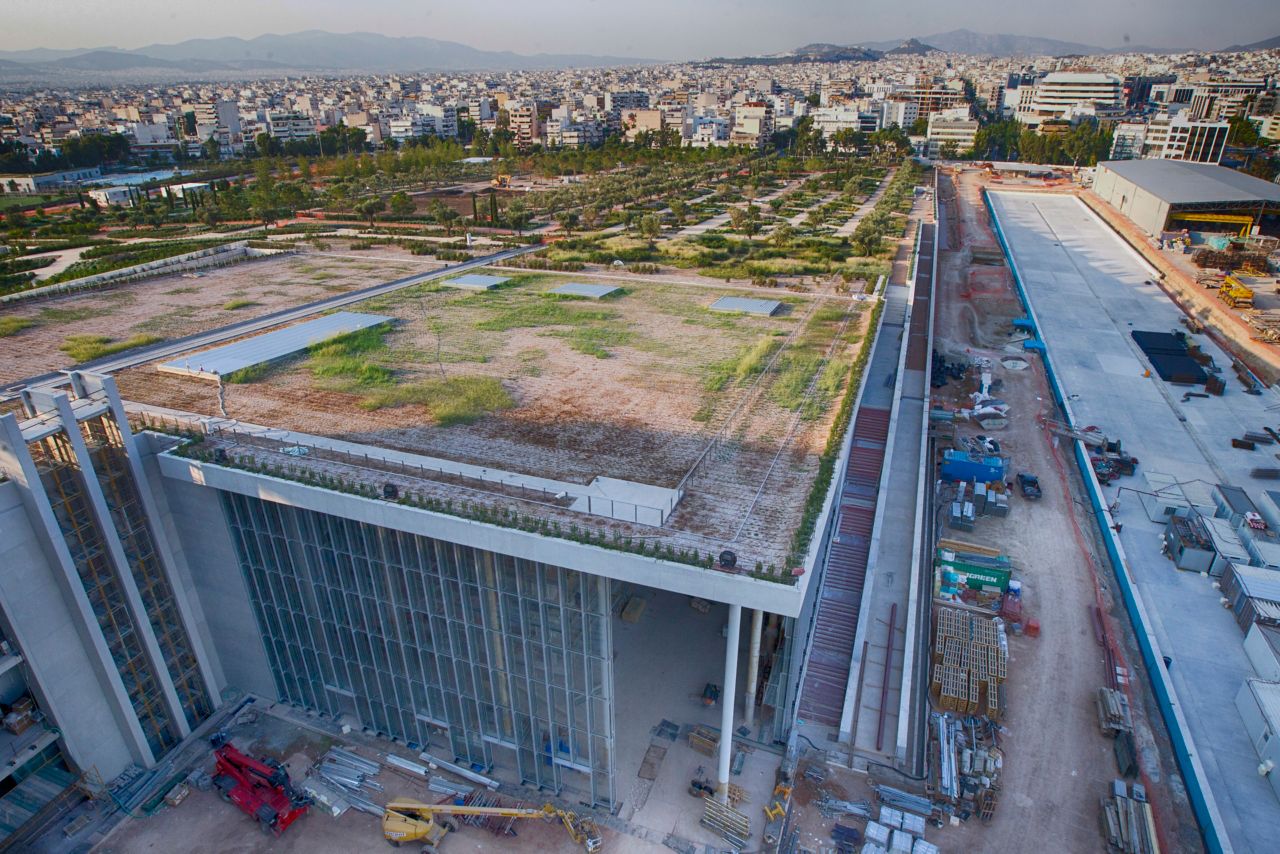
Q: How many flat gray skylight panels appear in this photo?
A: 4